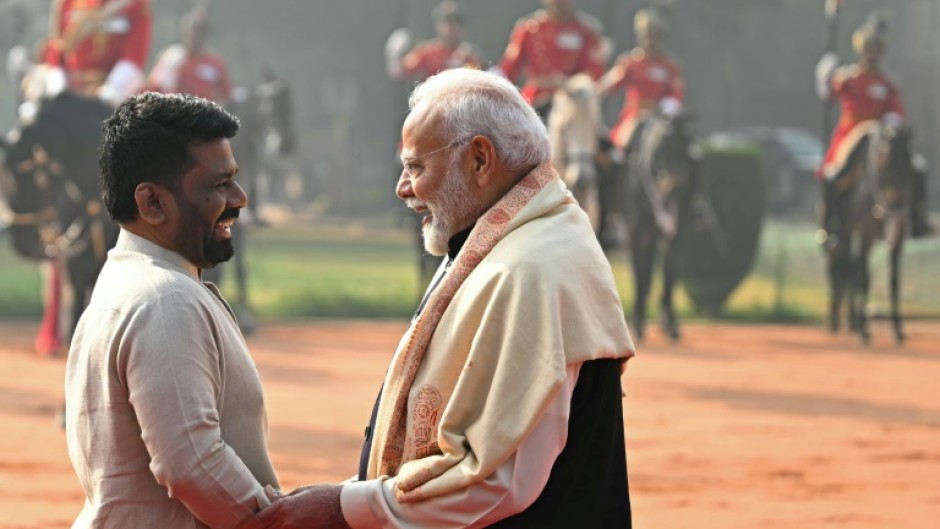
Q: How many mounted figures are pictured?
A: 6